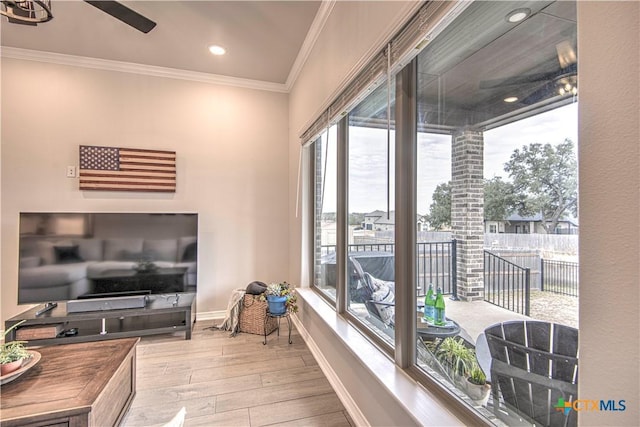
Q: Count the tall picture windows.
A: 3